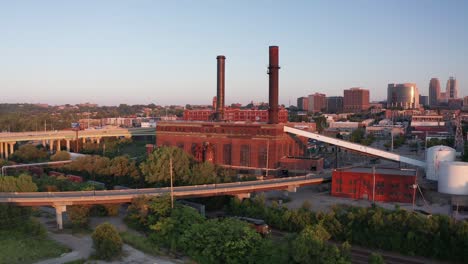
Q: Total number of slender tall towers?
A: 2